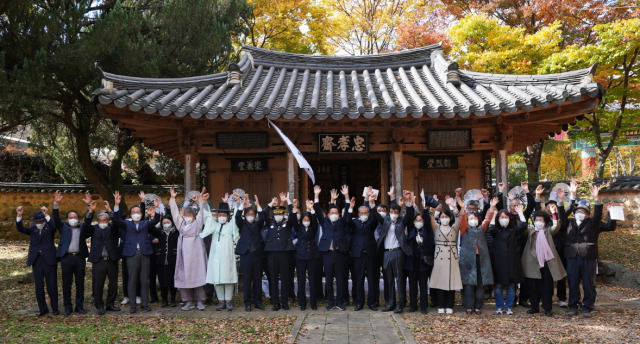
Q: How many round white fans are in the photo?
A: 6